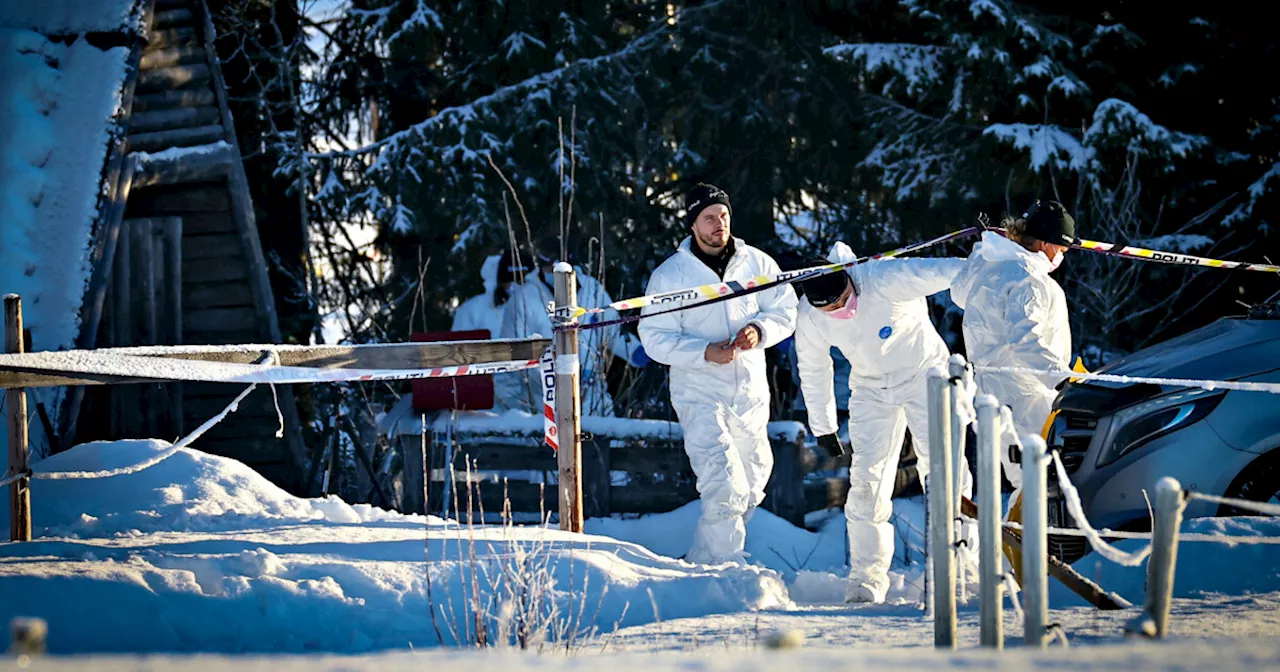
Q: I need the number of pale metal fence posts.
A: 5